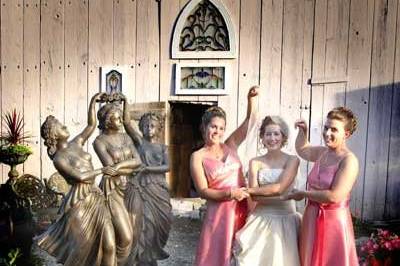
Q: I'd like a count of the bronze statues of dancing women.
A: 3